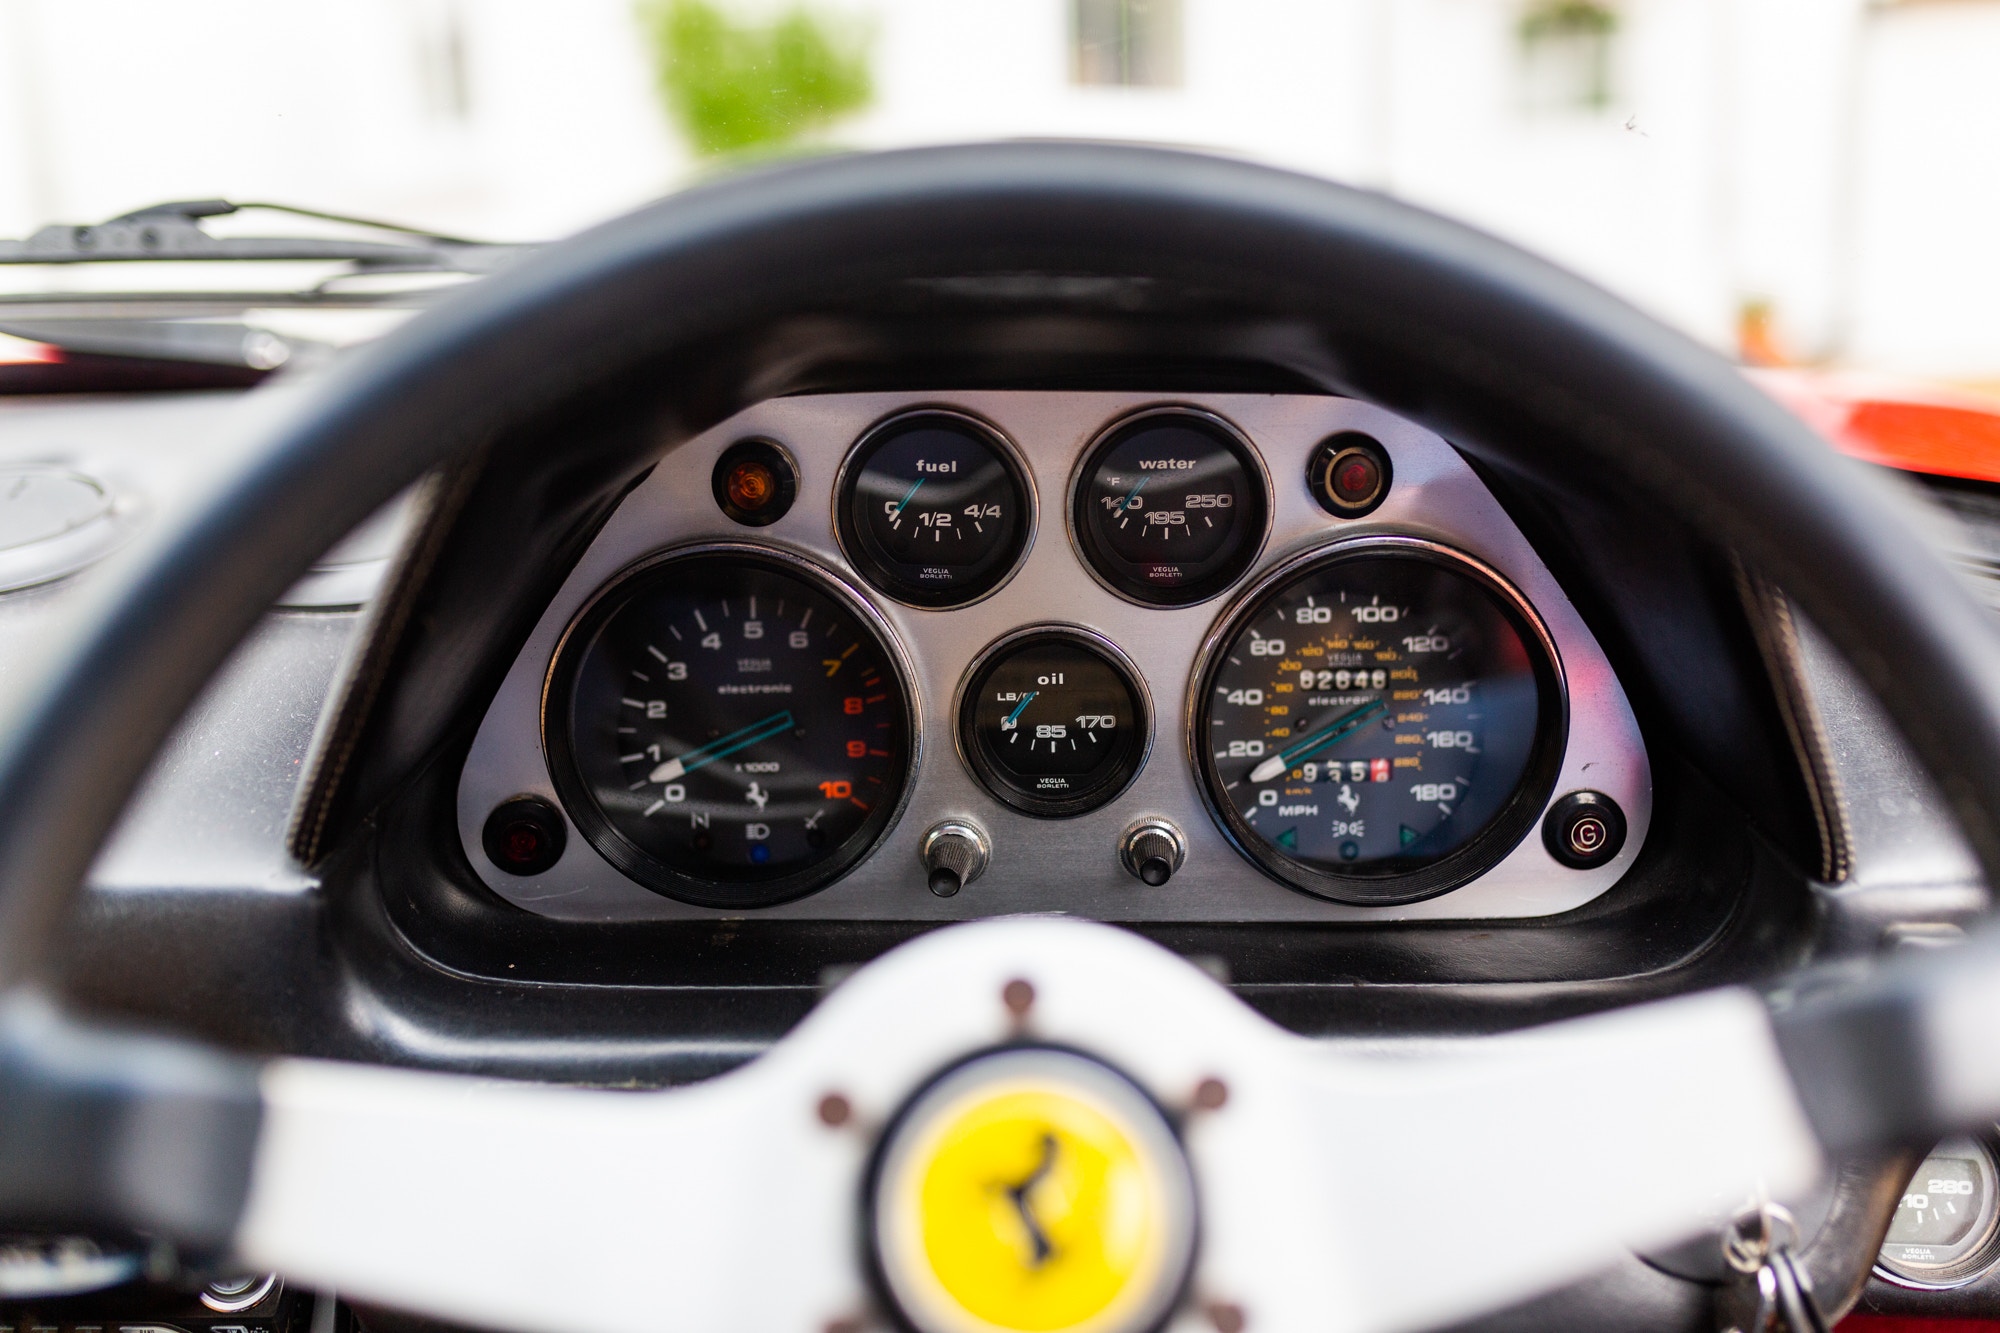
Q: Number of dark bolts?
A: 5